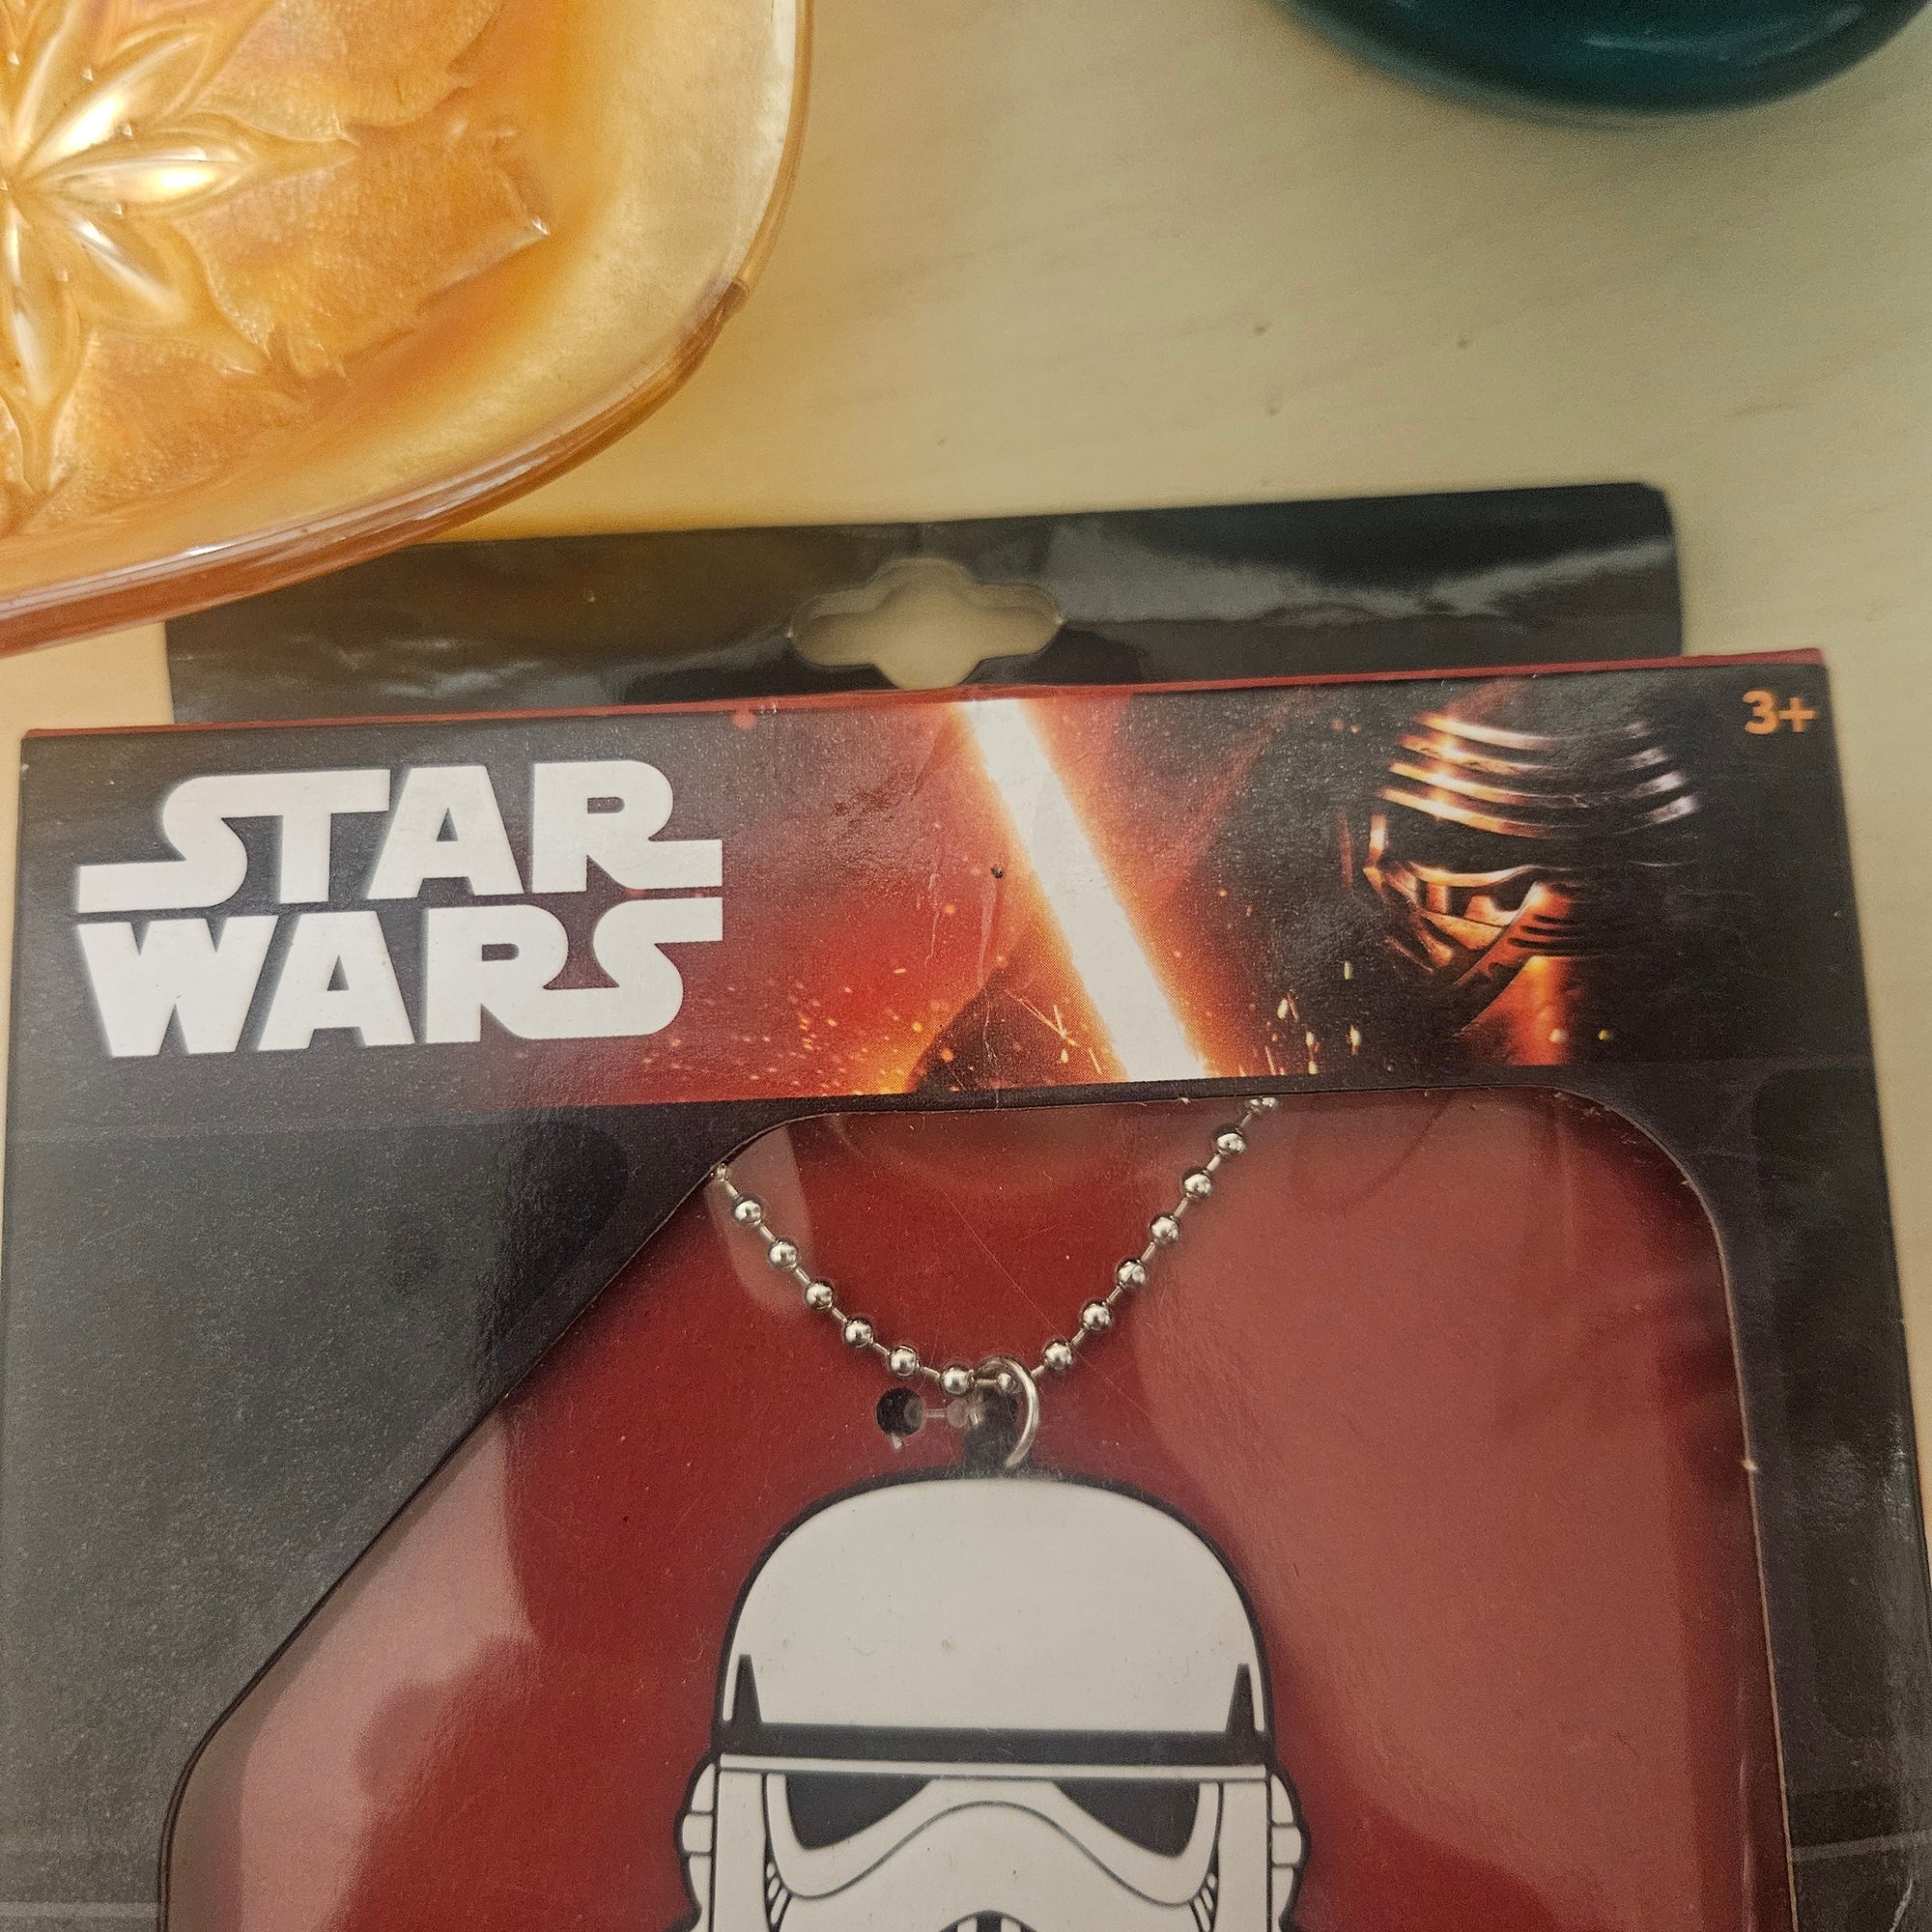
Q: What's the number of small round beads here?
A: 15